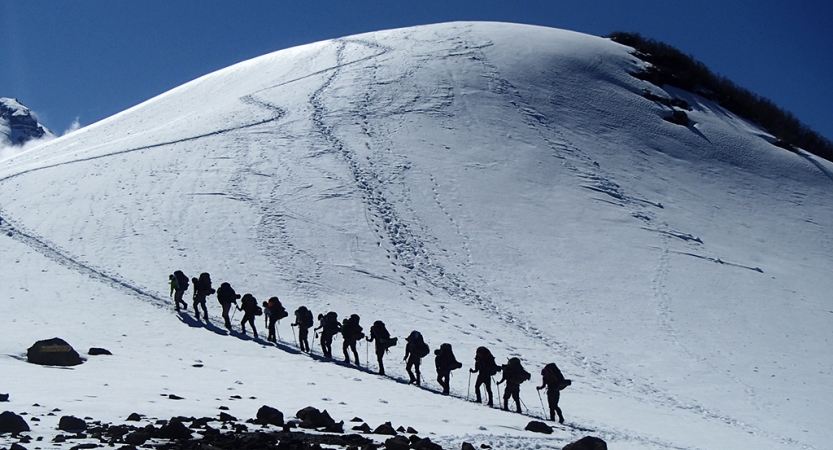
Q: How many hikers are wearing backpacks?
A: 14